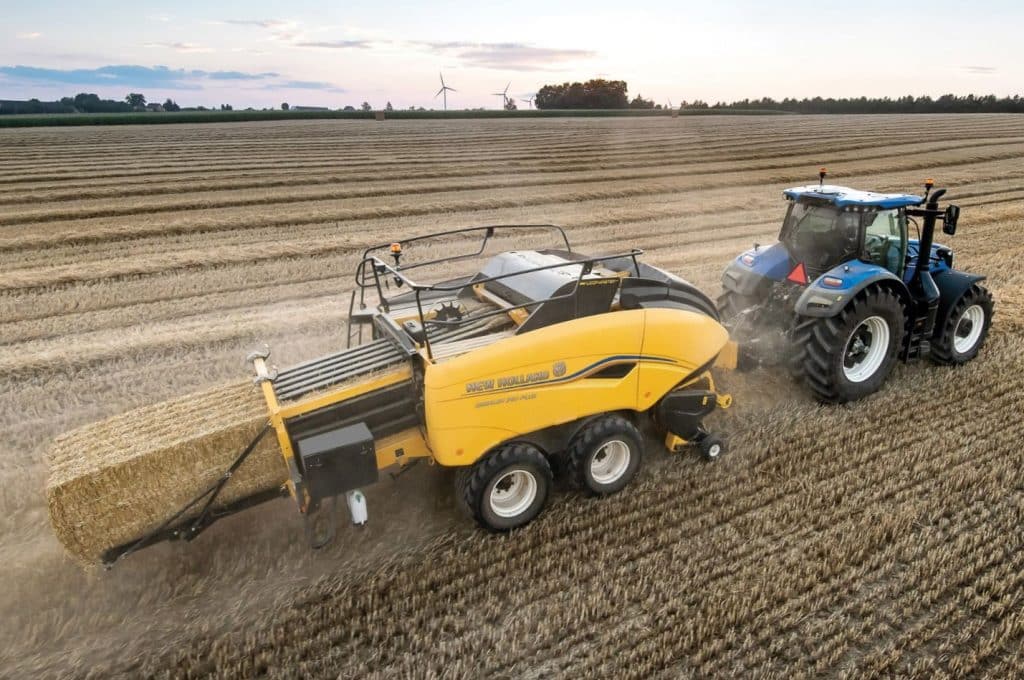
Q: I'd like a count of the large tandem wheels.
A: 2